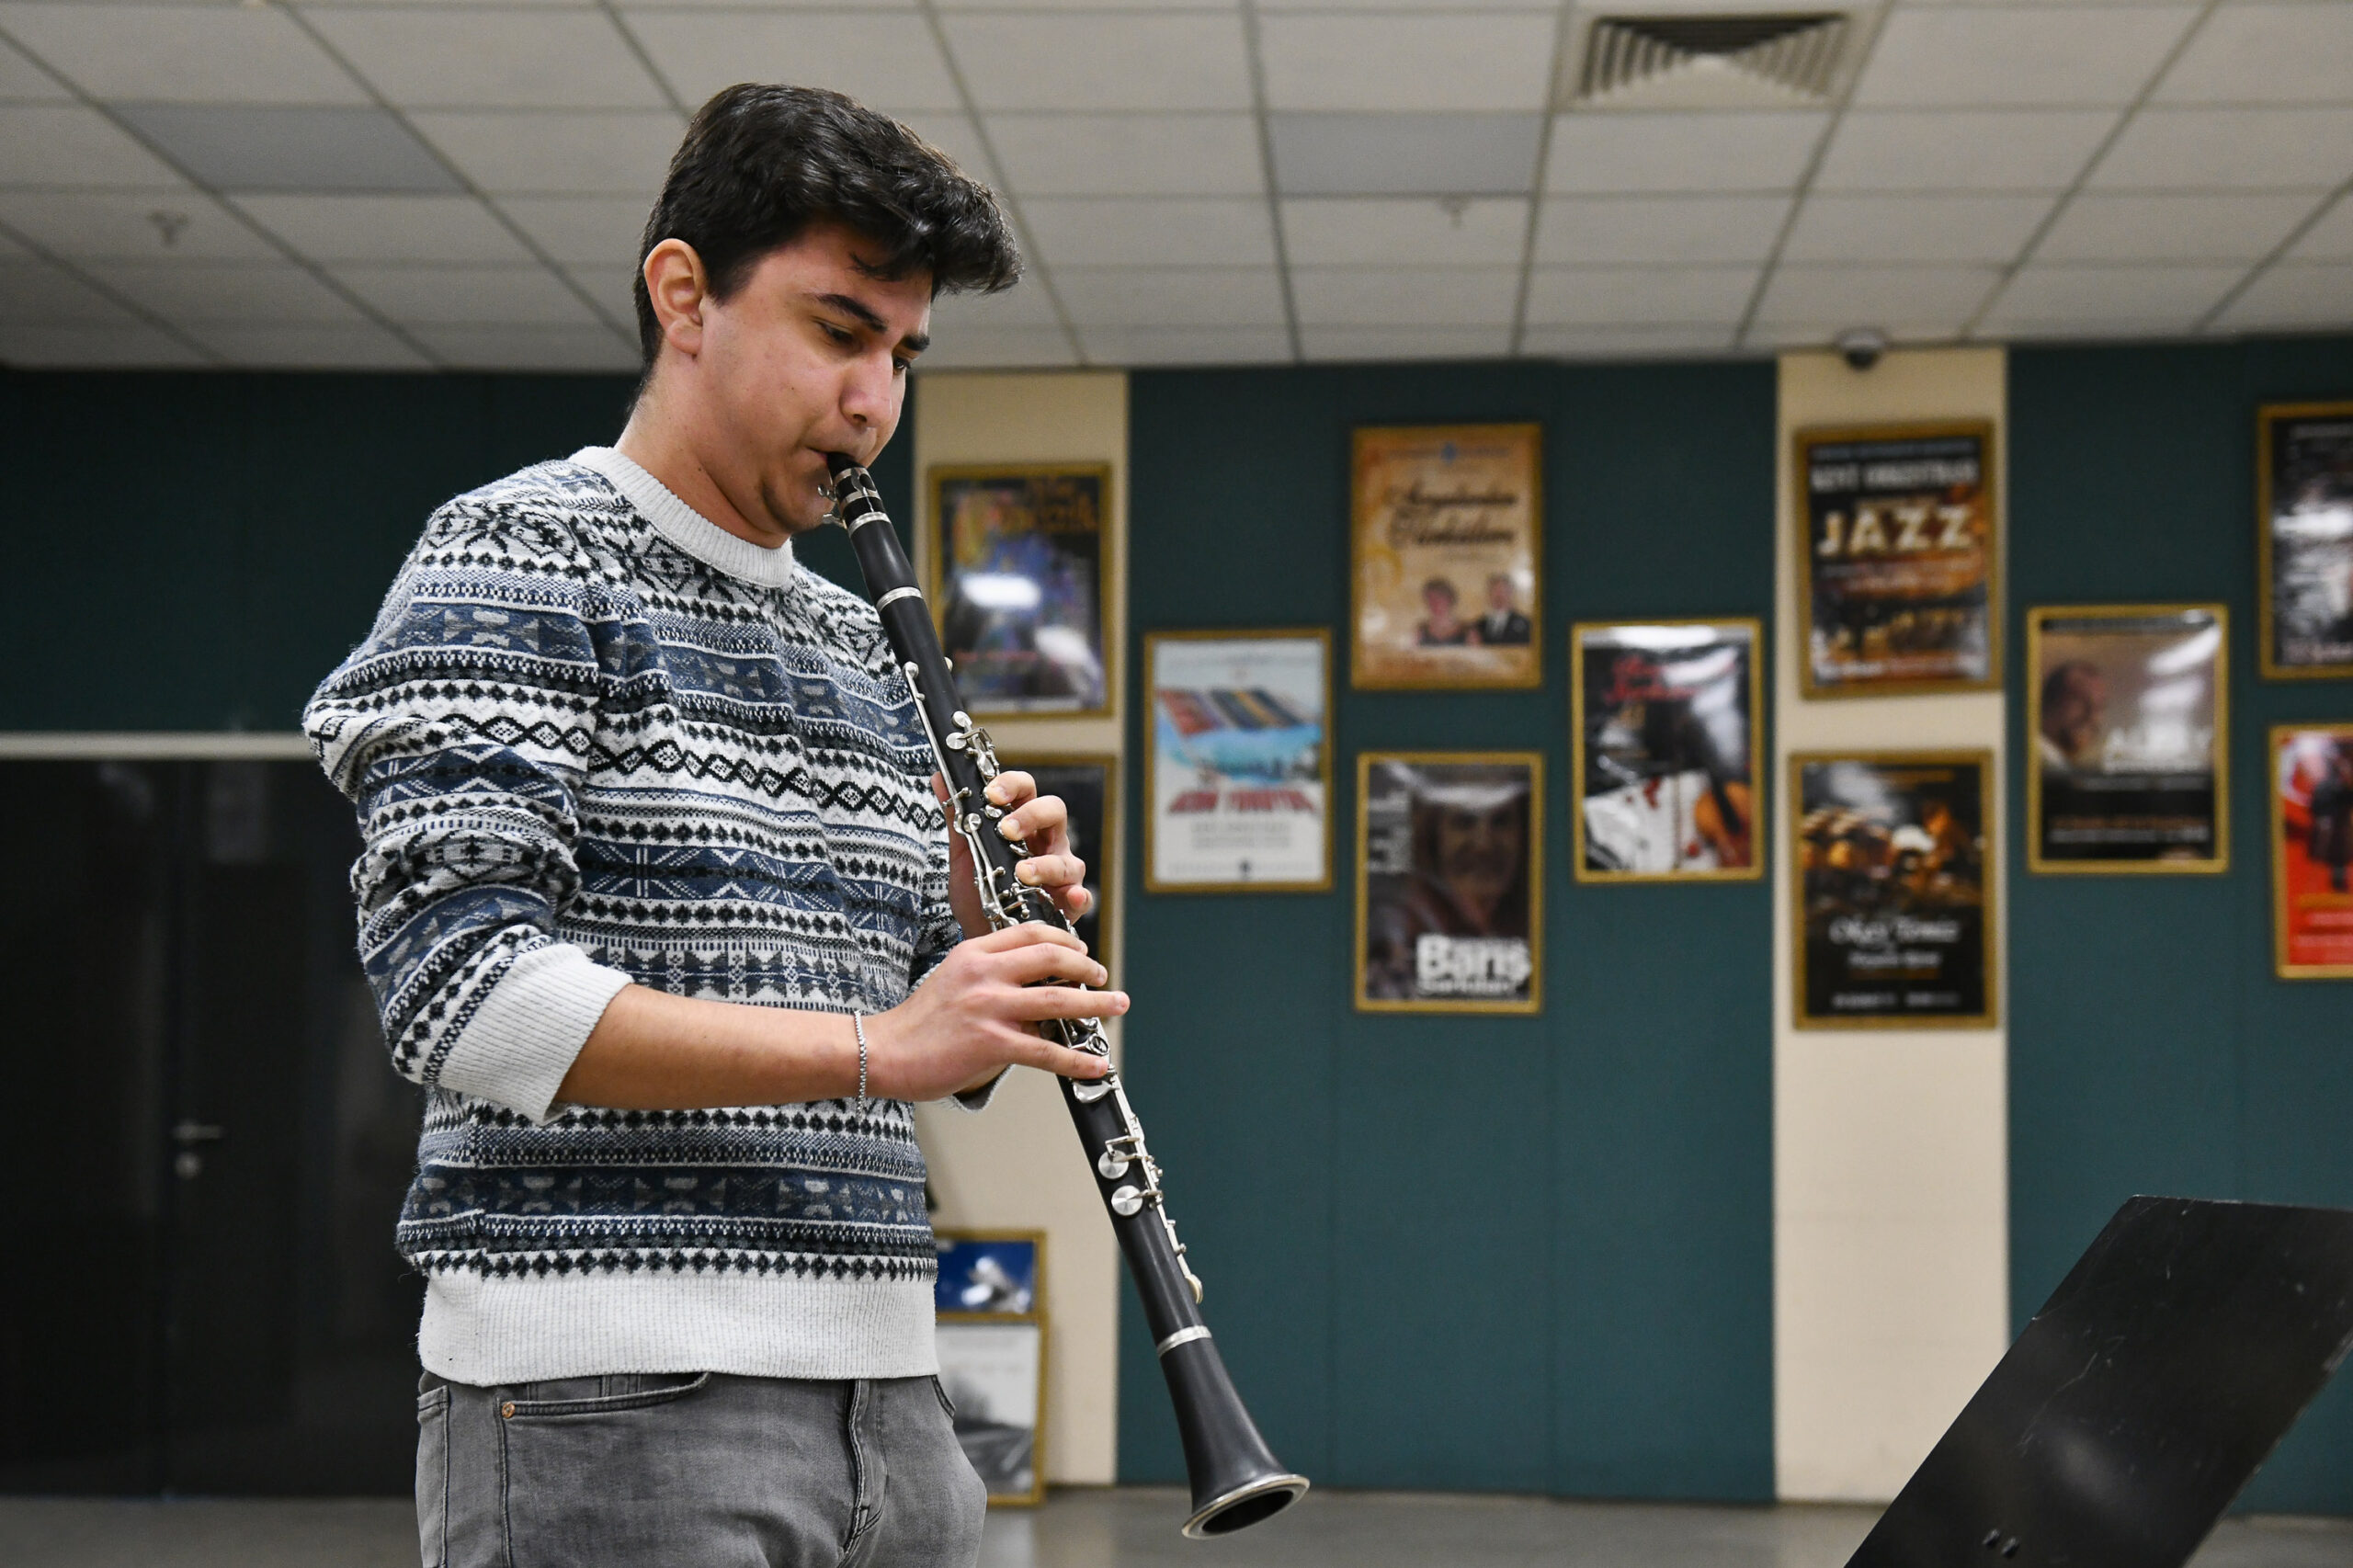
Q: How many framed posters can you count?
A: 13